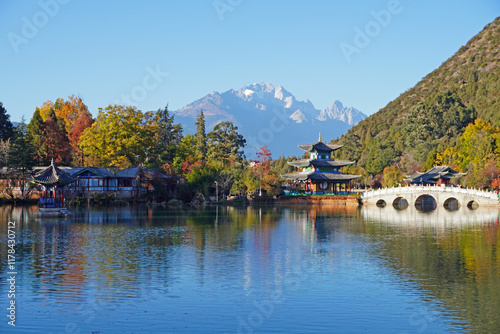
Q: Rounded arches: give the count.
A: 5